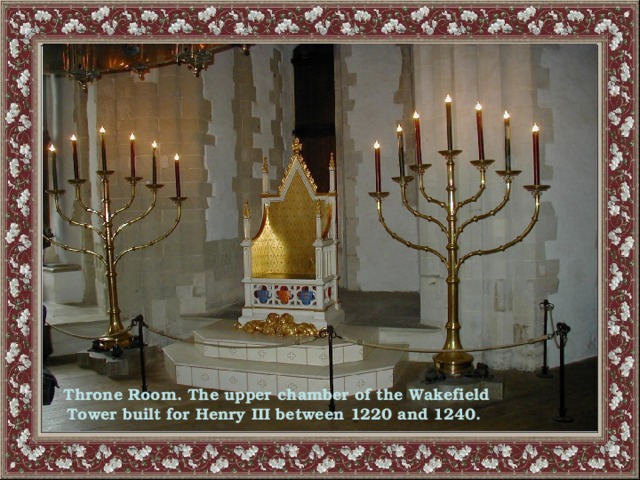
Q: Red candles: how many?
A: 7